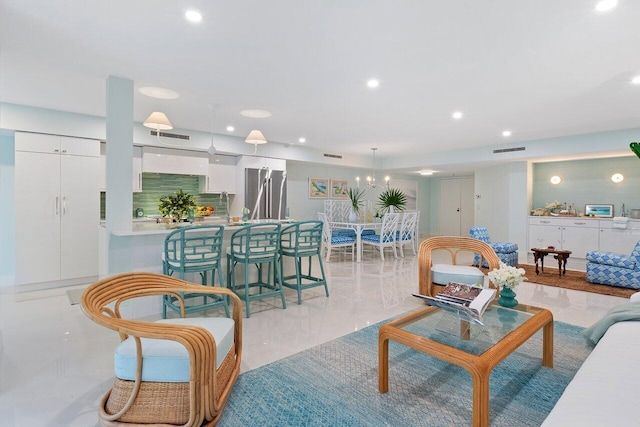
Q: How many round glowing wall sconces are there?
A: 2